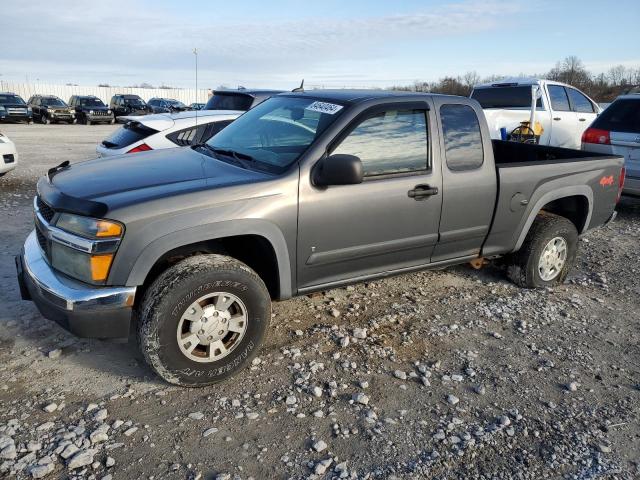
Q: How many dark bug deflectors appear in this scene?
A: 1